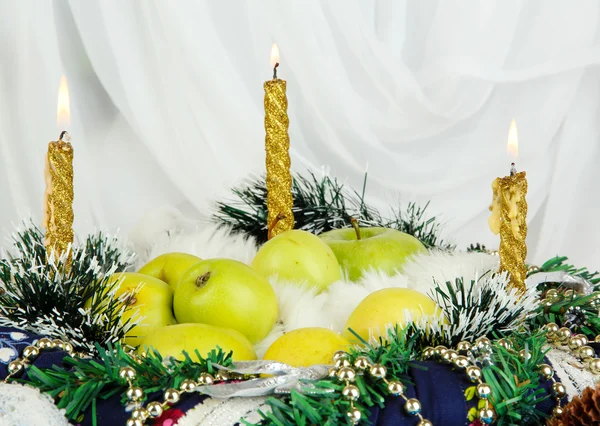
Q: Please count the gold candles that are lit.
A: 3